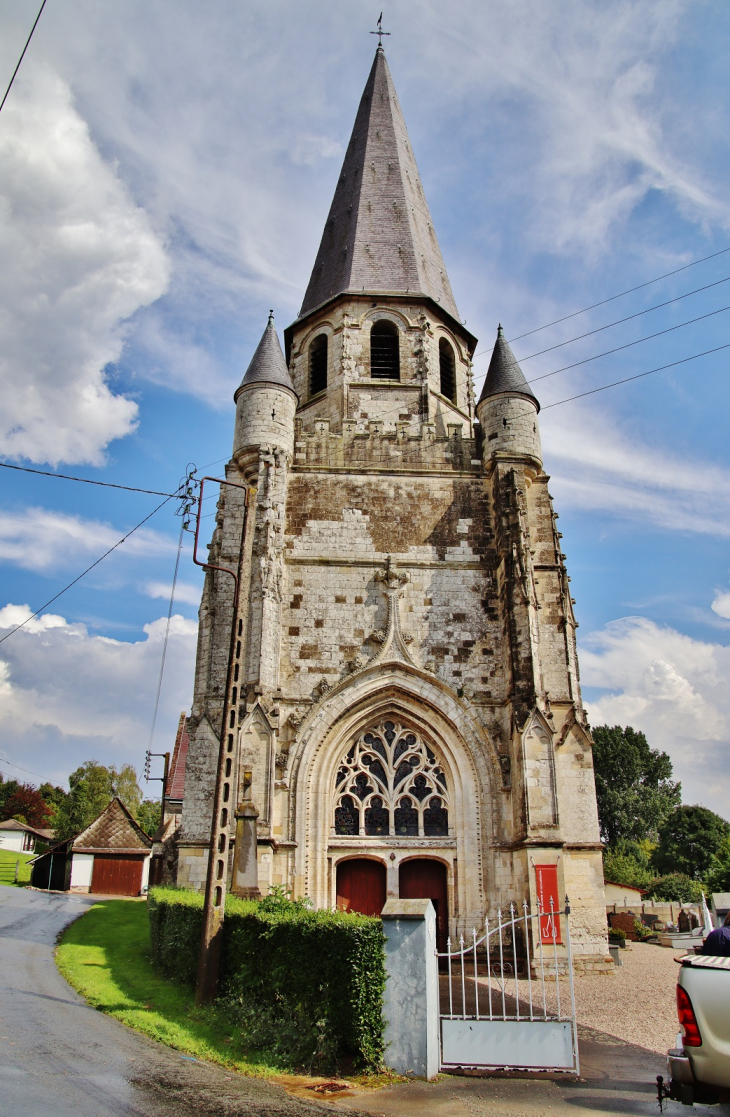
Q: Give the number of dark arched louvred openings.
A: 3